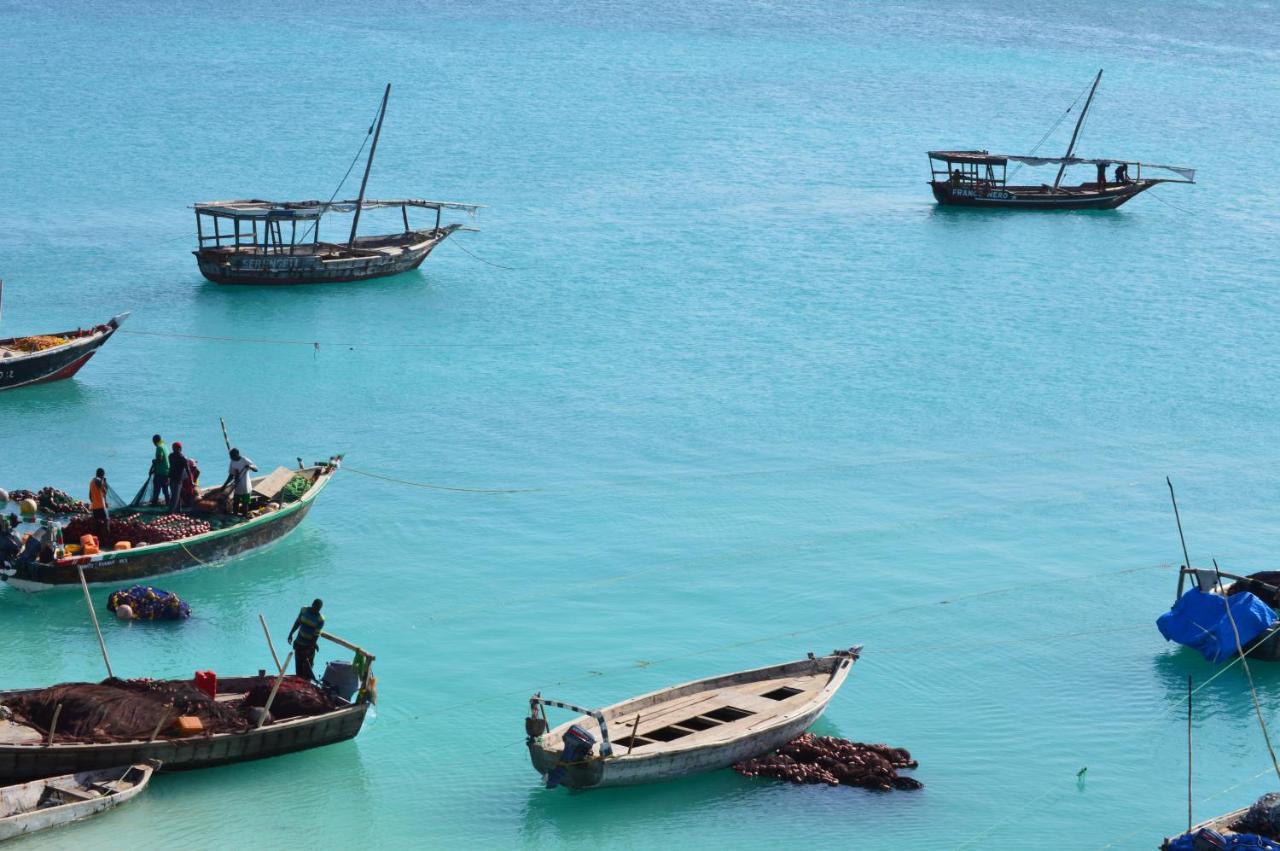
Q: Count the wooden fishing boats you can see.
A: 9